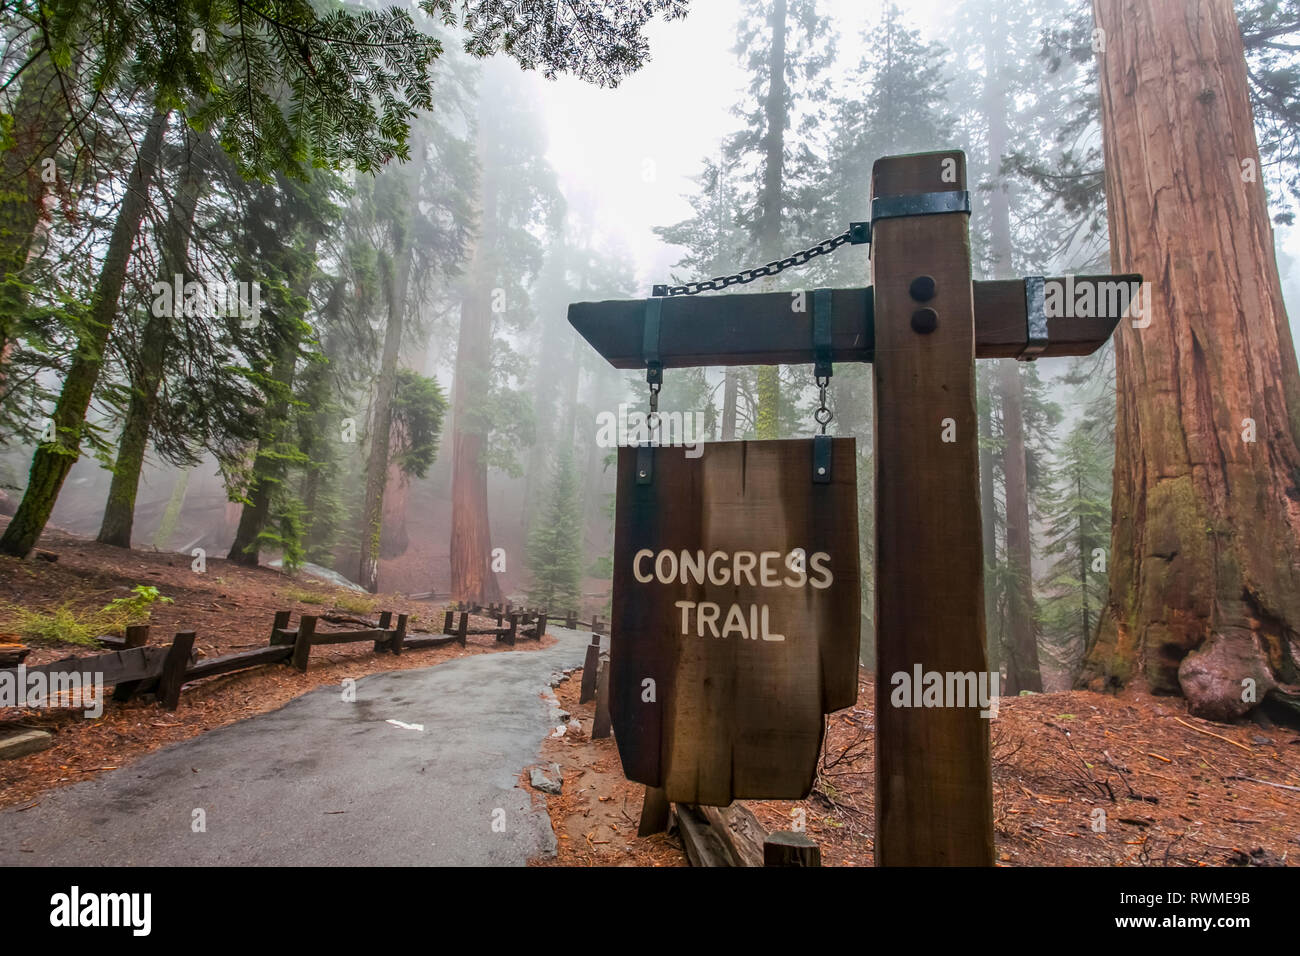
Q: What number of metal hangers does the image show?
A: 2